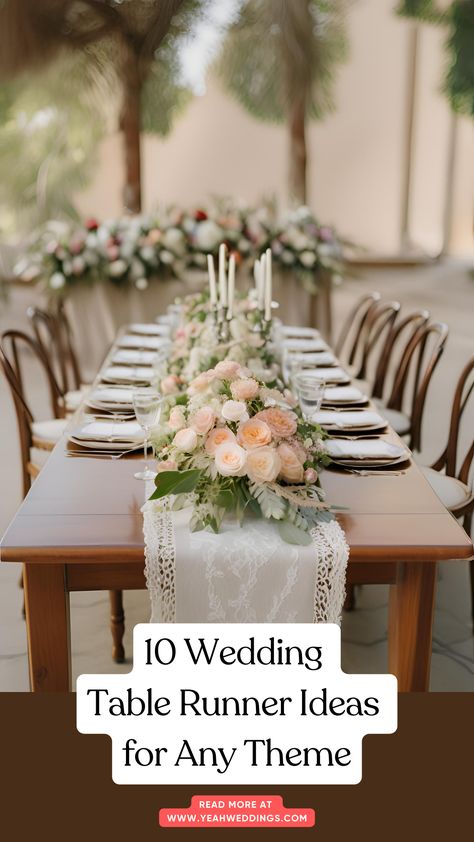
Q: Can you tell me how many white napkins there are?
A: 13